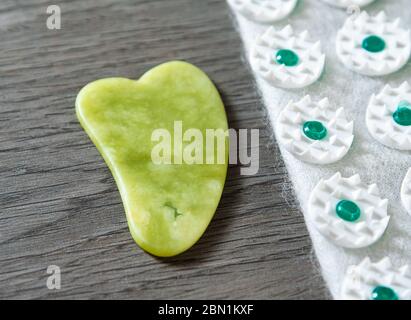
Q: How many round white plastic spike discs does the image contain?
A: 9